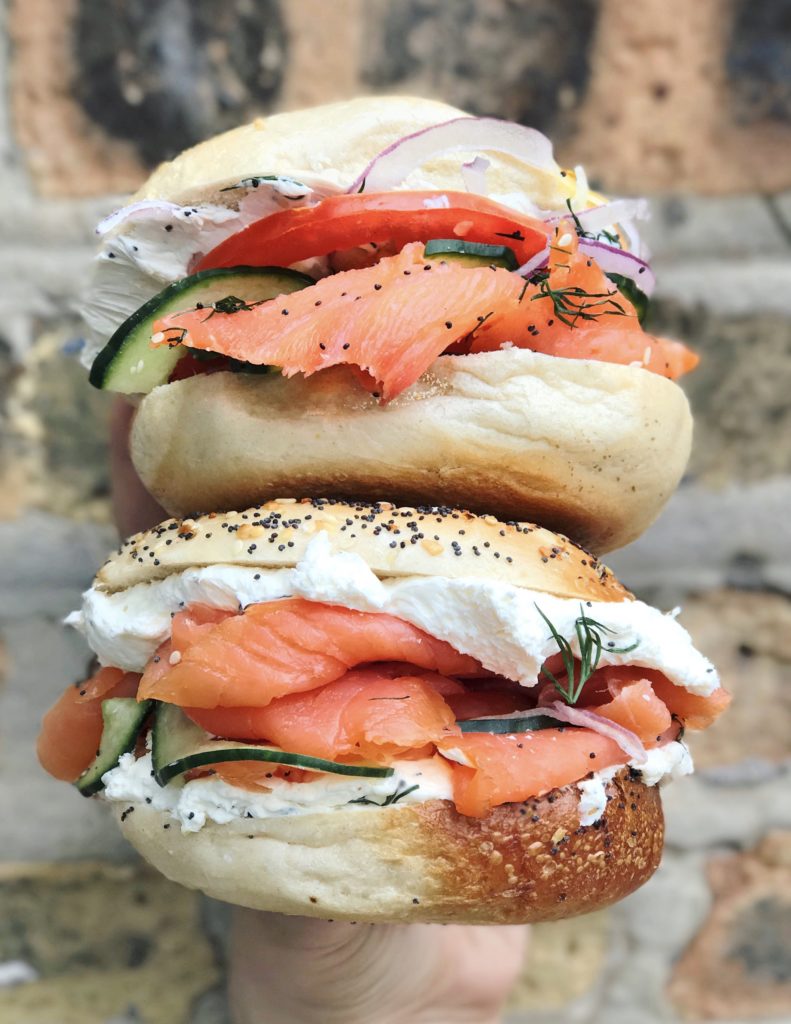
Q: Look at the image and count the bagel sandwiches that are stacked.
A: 2